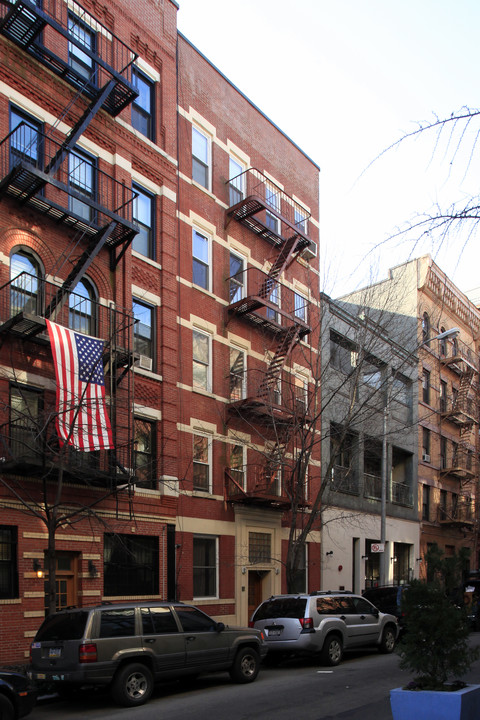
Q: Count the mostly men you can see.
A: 0